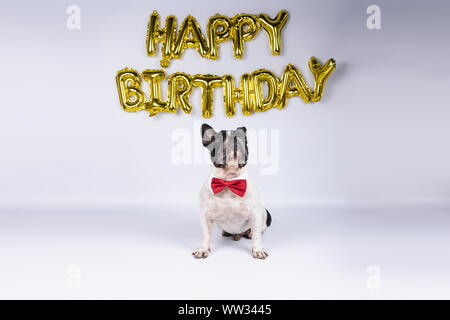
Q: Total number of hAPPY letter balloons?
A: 5